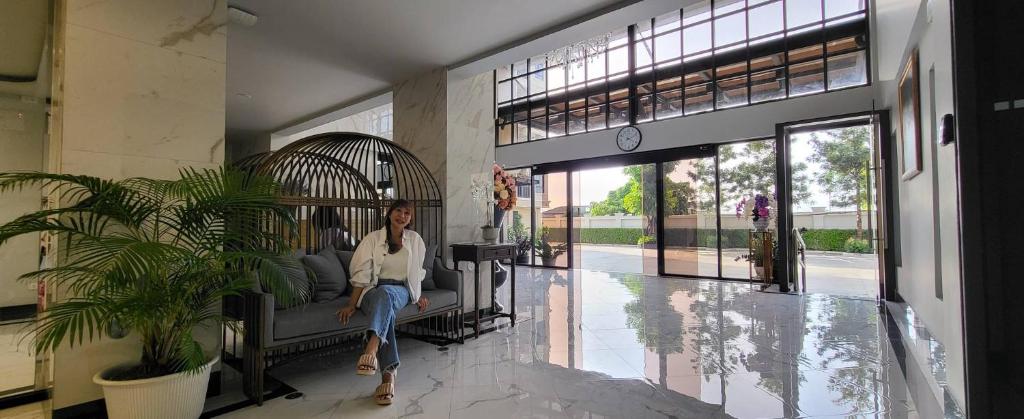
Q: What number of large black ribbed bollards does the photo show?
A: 0